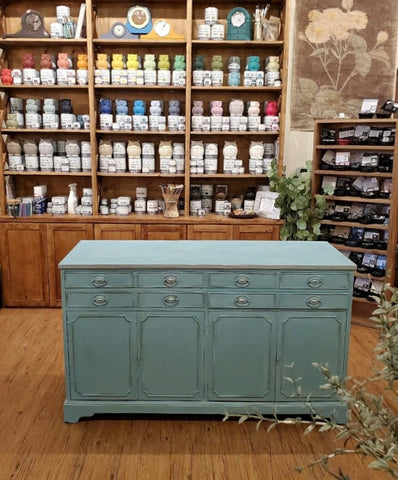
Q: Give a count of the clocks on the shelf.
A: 5